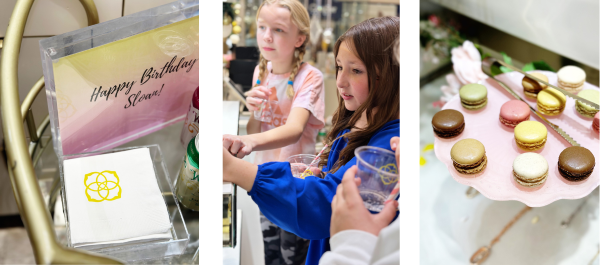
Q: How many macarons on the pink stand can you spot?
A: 12